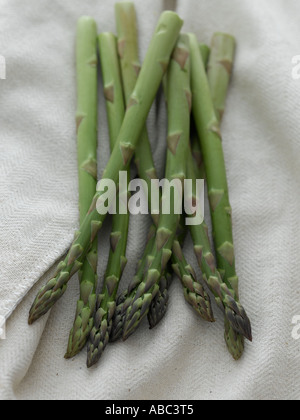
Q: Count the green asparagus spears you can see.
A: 9